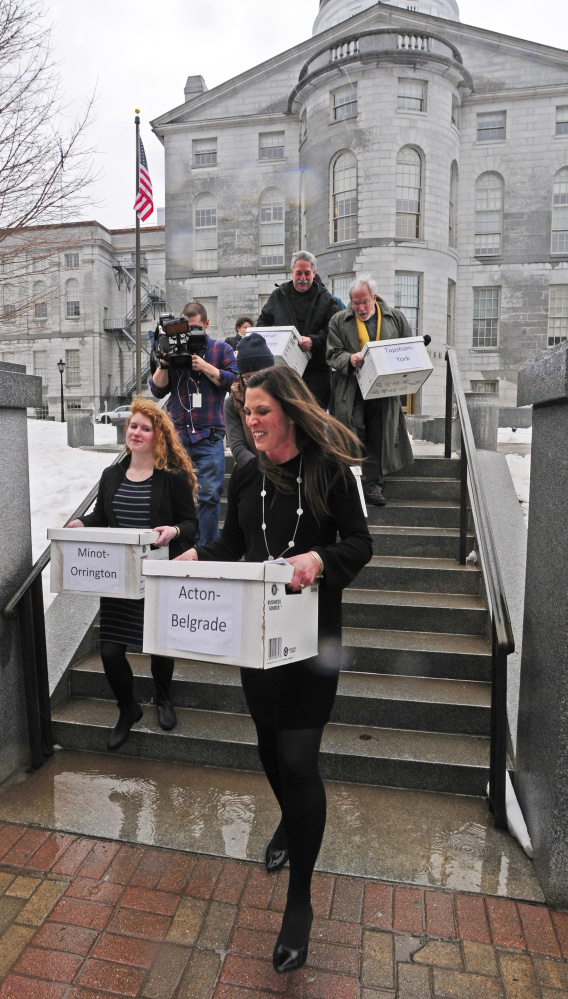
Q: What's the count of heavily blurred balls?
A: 0